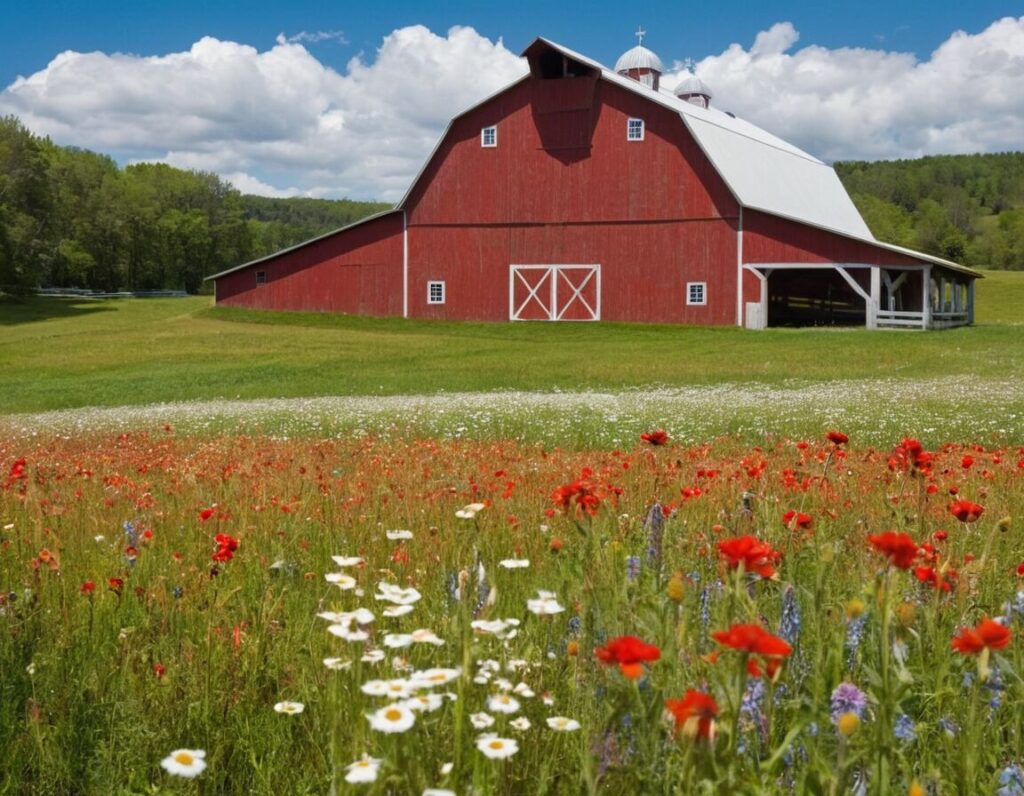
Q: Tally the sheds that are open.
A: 1